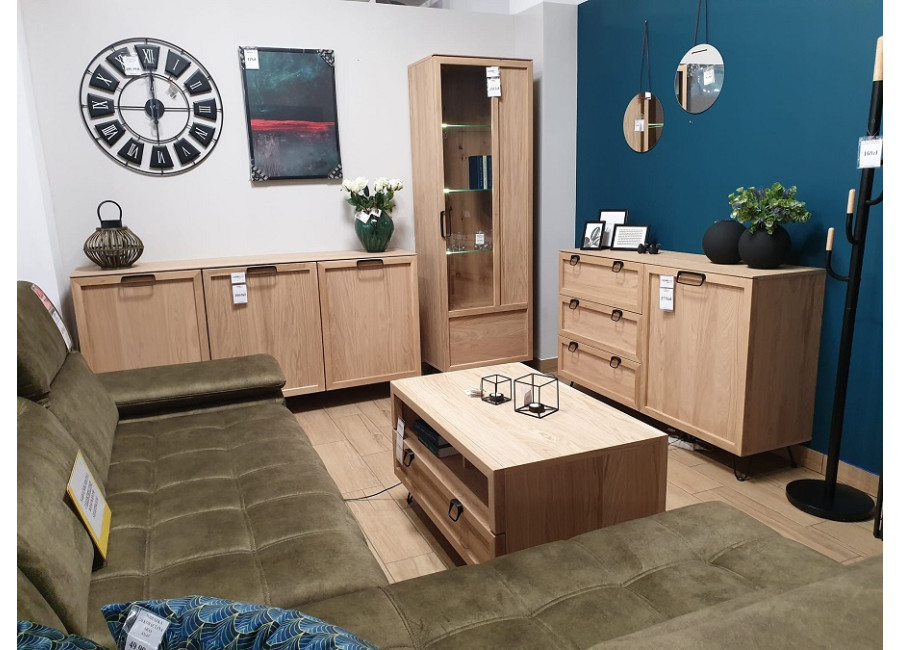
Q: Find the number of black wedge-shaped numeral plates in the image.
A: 12